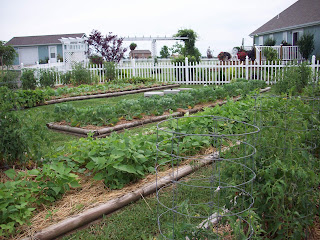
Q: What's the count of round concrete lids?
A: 3